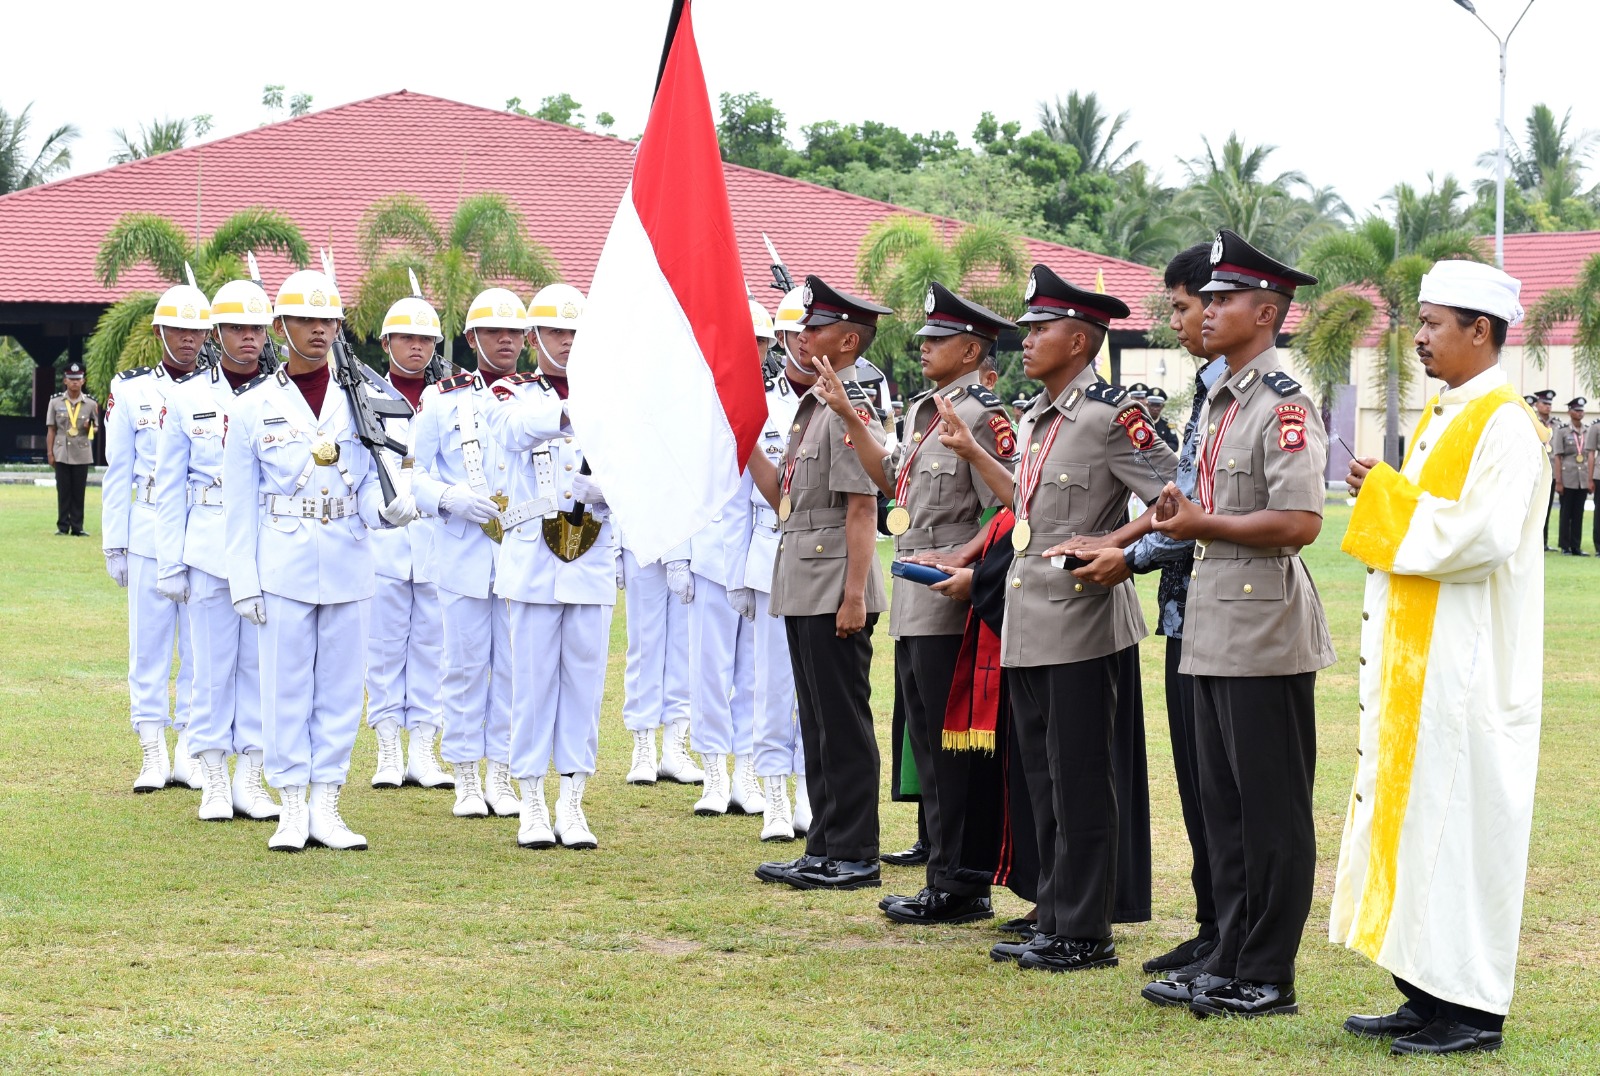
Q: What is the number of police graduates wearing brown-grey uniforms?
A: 4